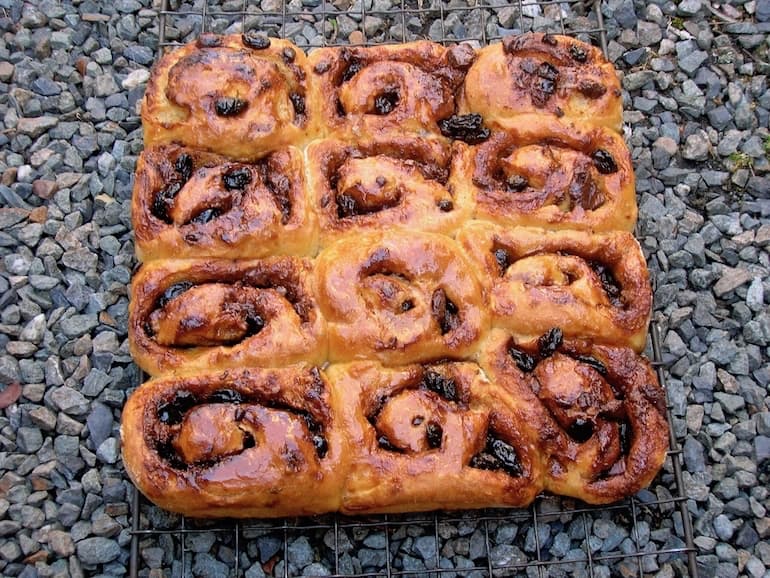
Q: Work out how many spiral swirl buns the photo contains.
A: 12